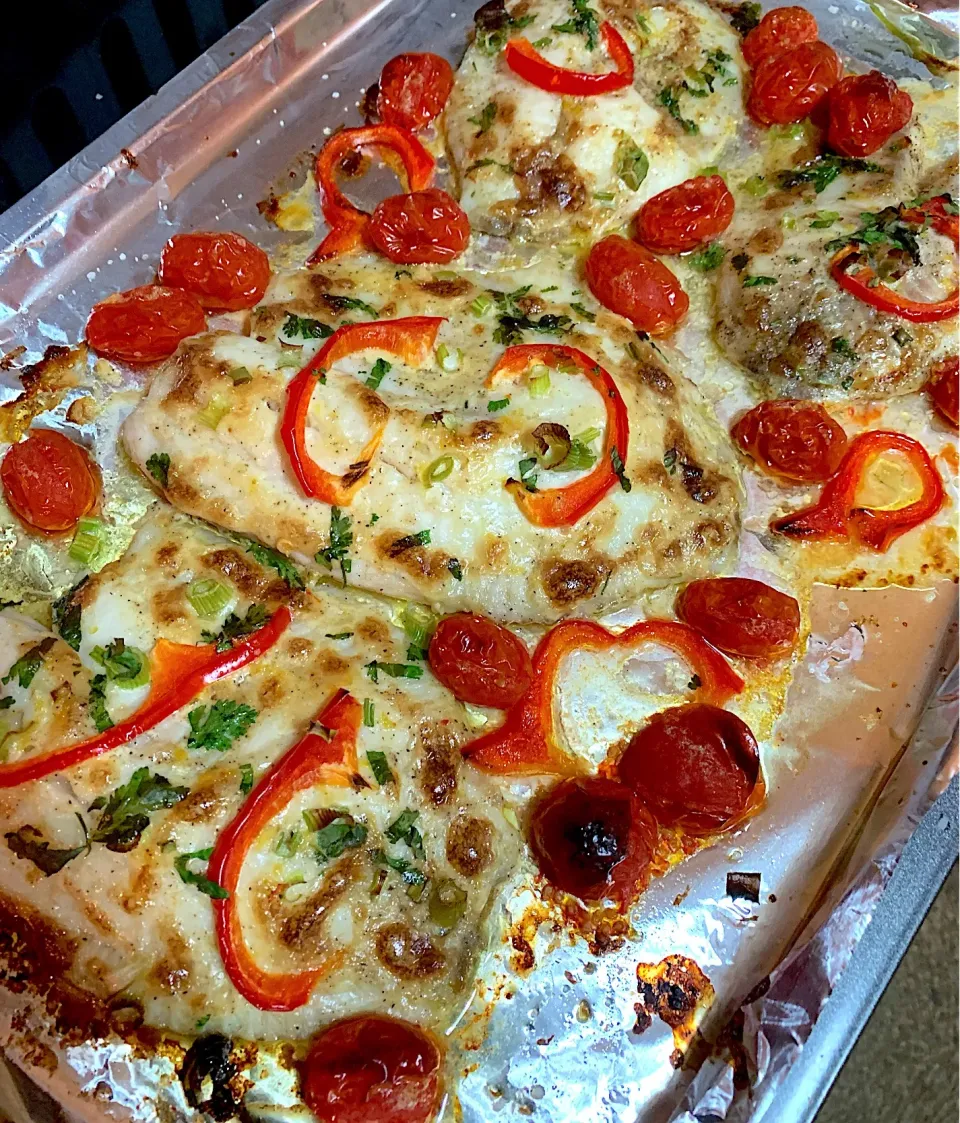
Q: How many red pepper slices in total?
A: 9